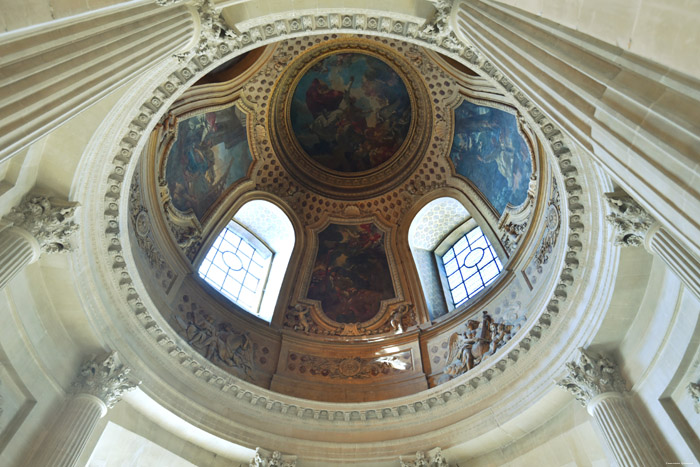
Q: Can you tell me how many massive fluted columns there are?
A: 6